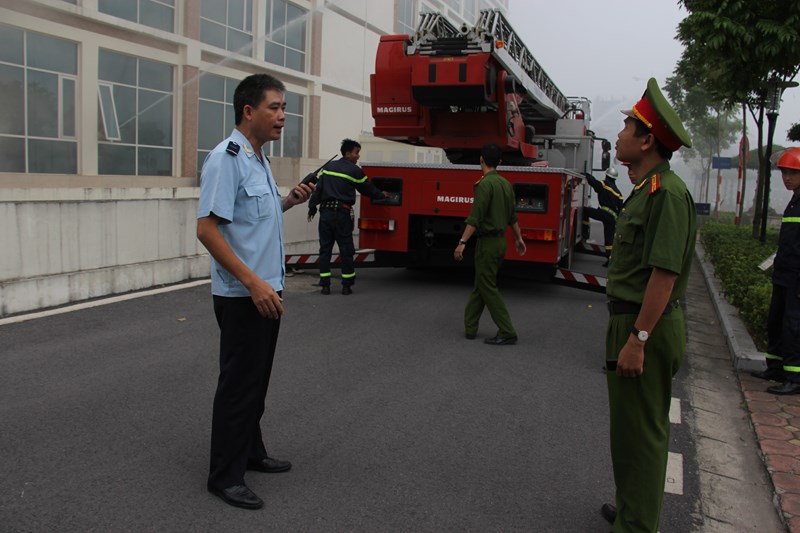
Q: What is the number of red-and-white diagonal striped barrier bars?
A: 3